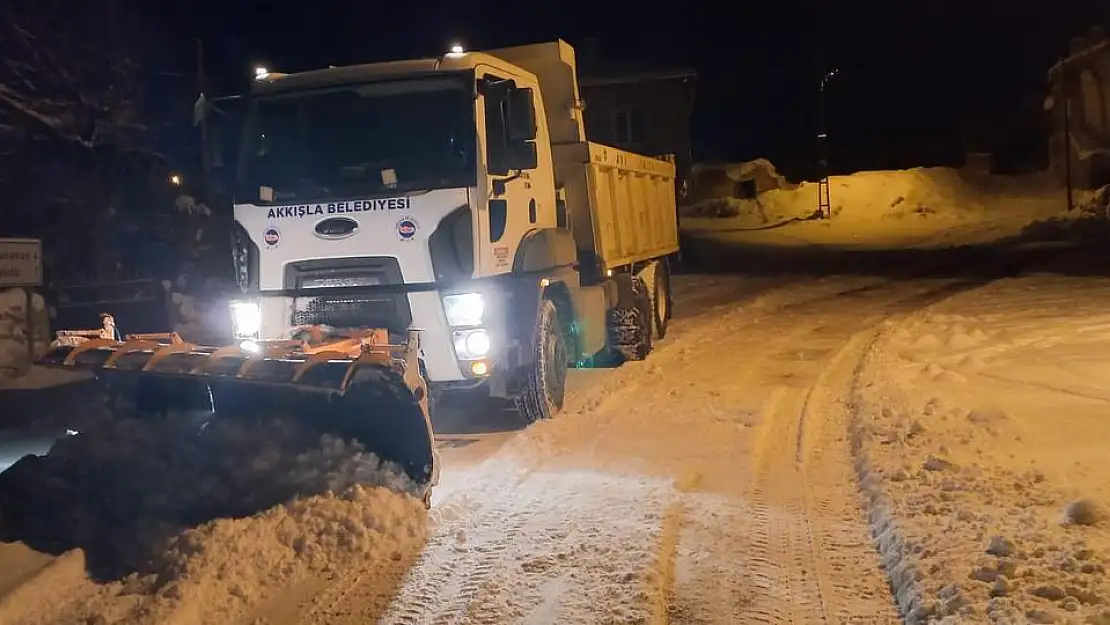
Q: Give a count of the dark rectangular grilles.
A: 1